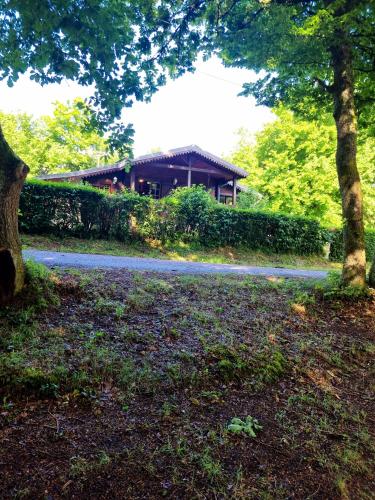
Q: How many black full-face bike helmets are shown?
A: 0